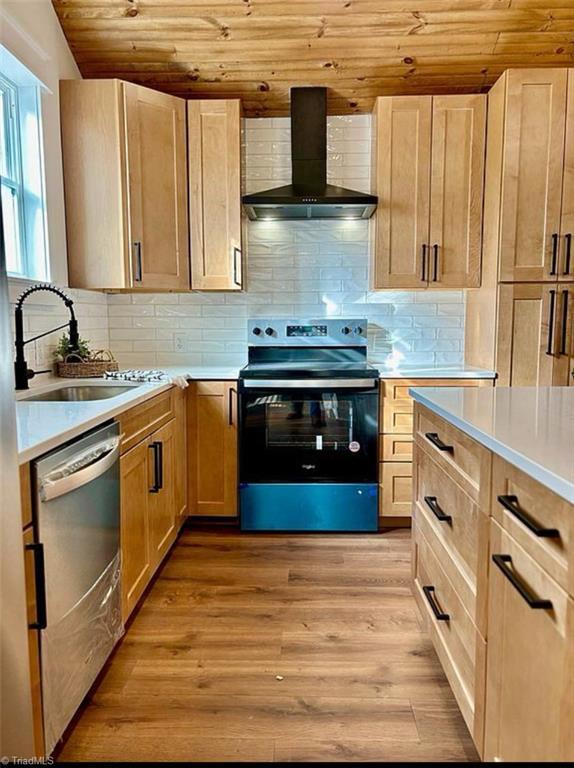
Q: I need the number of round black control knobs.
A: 4